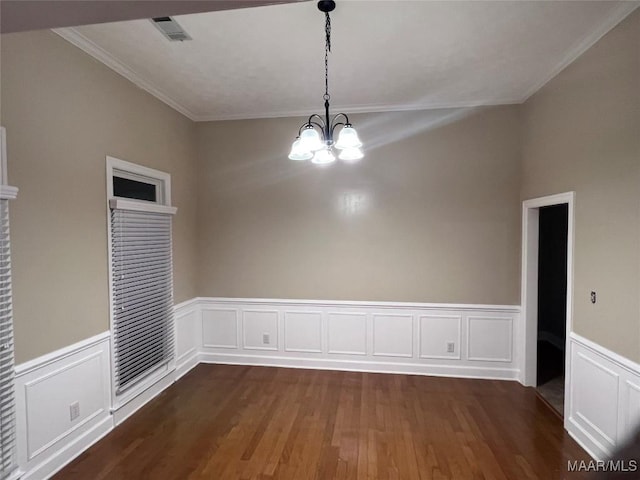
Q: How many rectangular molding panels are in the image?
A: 11